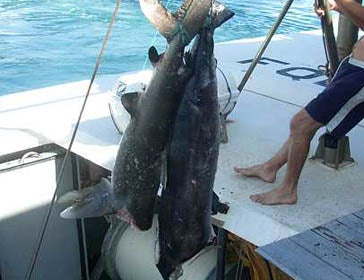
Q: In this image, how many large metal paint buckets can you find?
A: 0